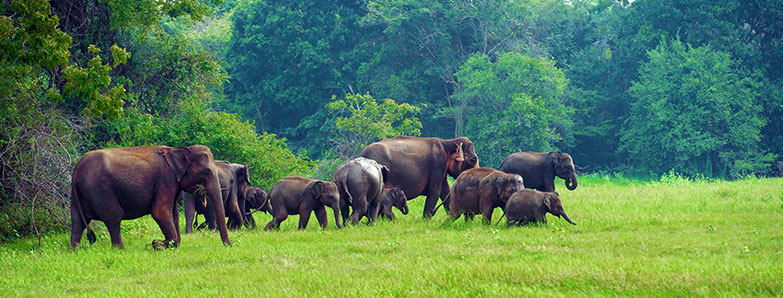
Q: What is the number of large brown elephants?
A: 2